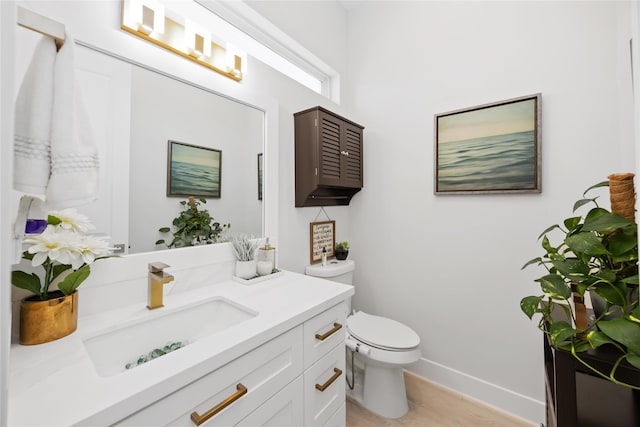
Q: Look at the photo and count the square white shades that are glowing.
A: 3